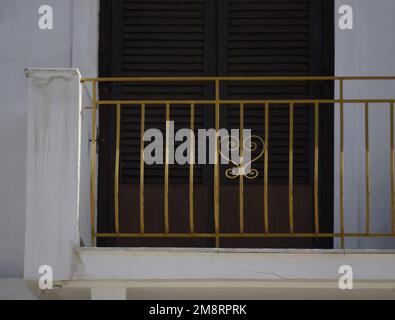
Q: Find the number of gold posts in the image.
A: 13